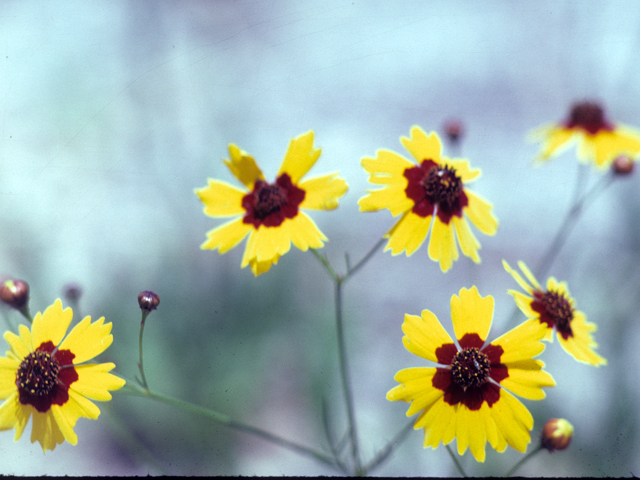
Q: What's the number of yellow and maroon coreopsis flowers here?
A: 6